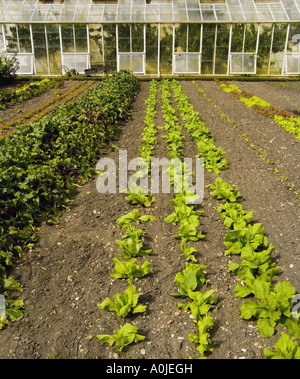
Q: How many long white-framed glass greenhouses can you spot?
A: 1